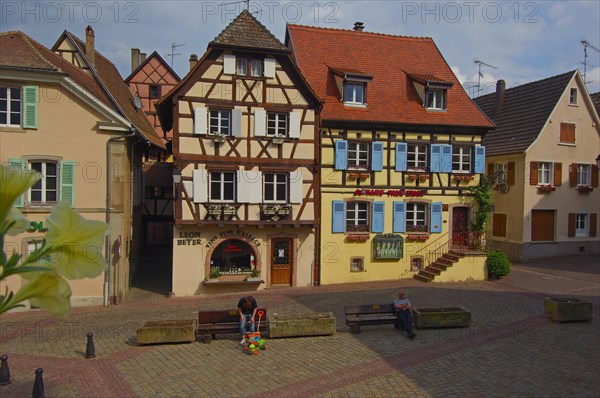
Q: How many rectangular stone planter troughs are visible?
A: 4